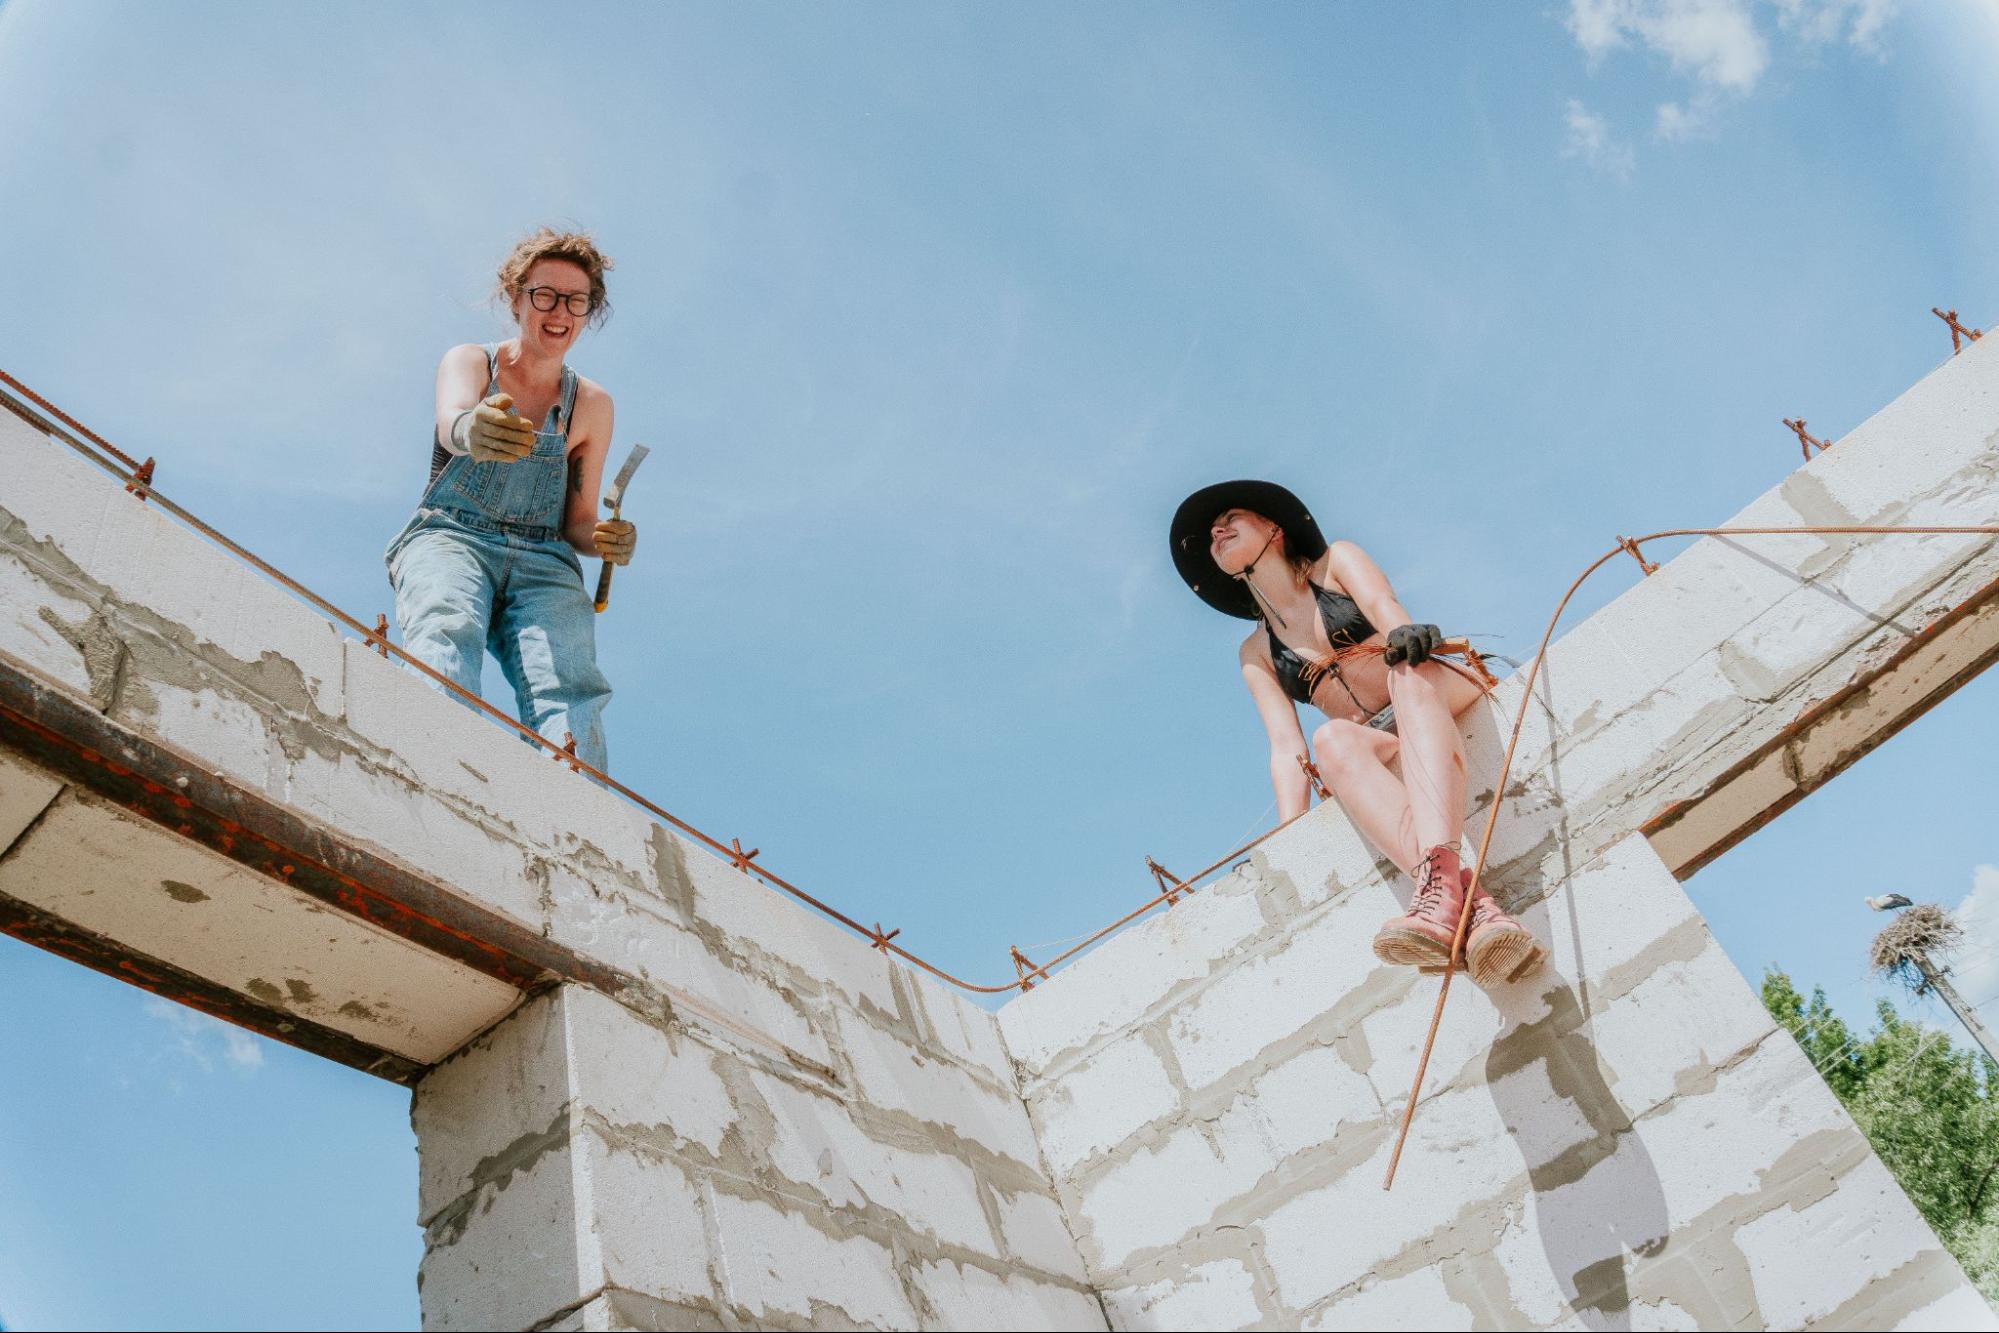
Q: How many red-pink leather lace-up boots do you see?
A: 2